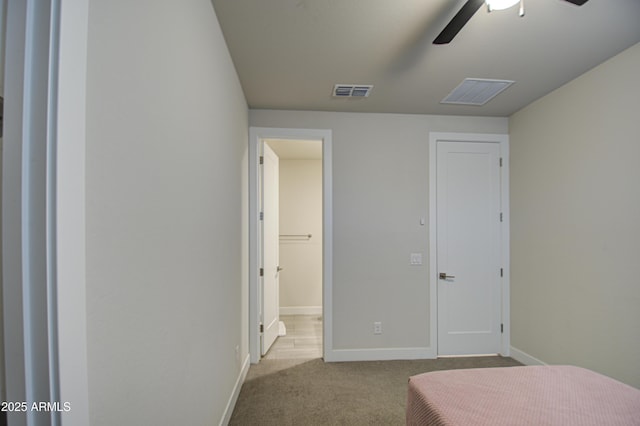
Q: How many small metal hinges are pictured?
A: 8